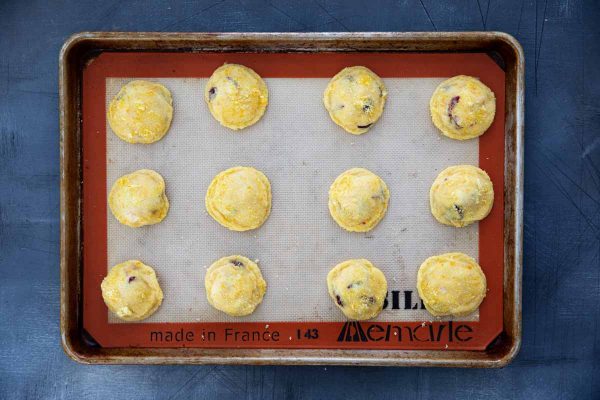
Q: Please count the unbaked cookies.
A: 12